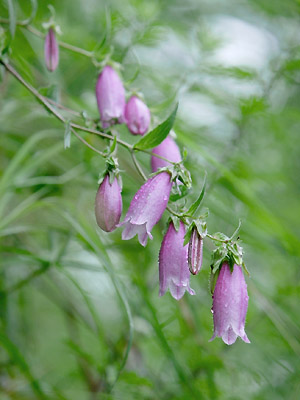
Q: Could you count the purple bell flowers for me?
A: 9